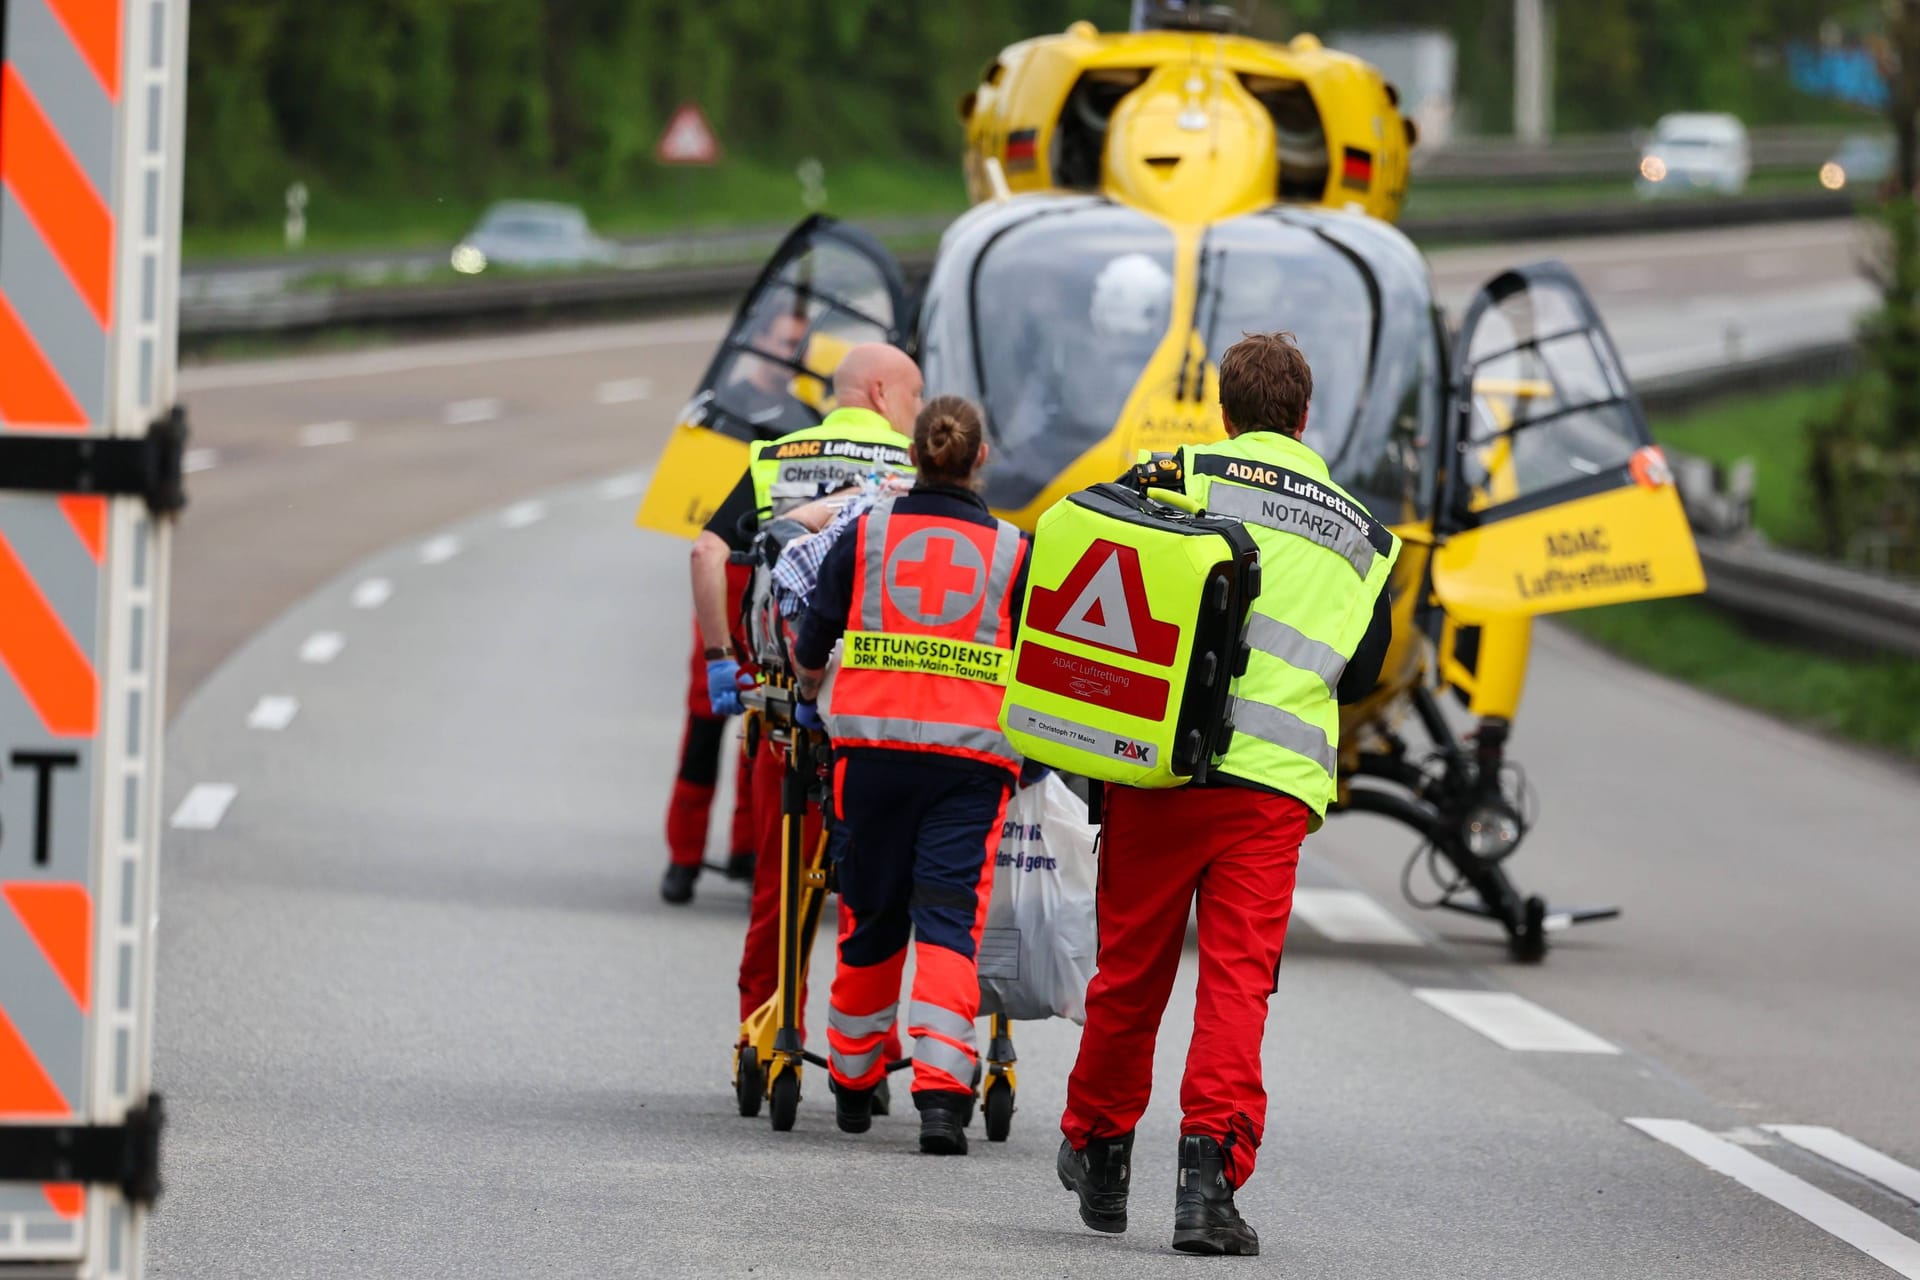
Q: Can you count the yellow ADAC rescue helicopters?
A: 1